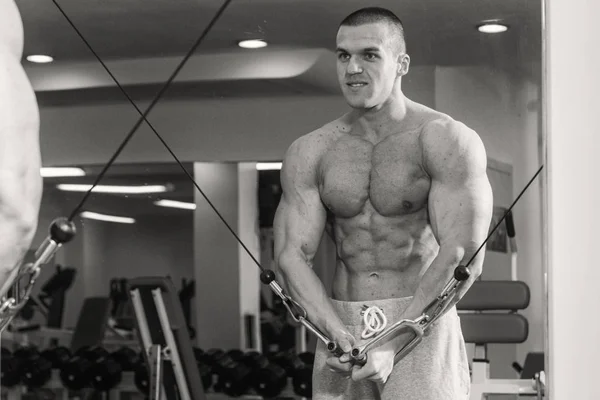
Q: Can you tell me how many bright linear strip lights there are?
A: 5